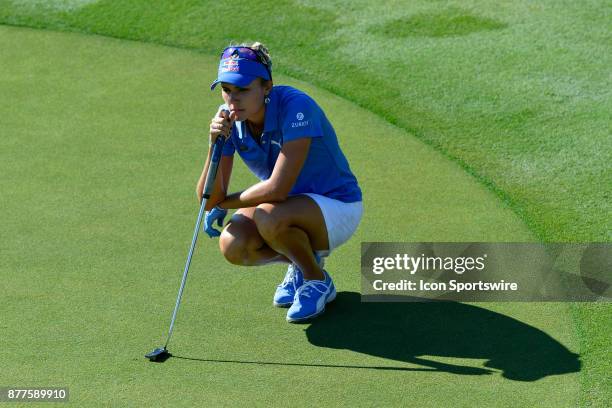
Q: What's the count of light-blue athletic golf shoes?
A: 2